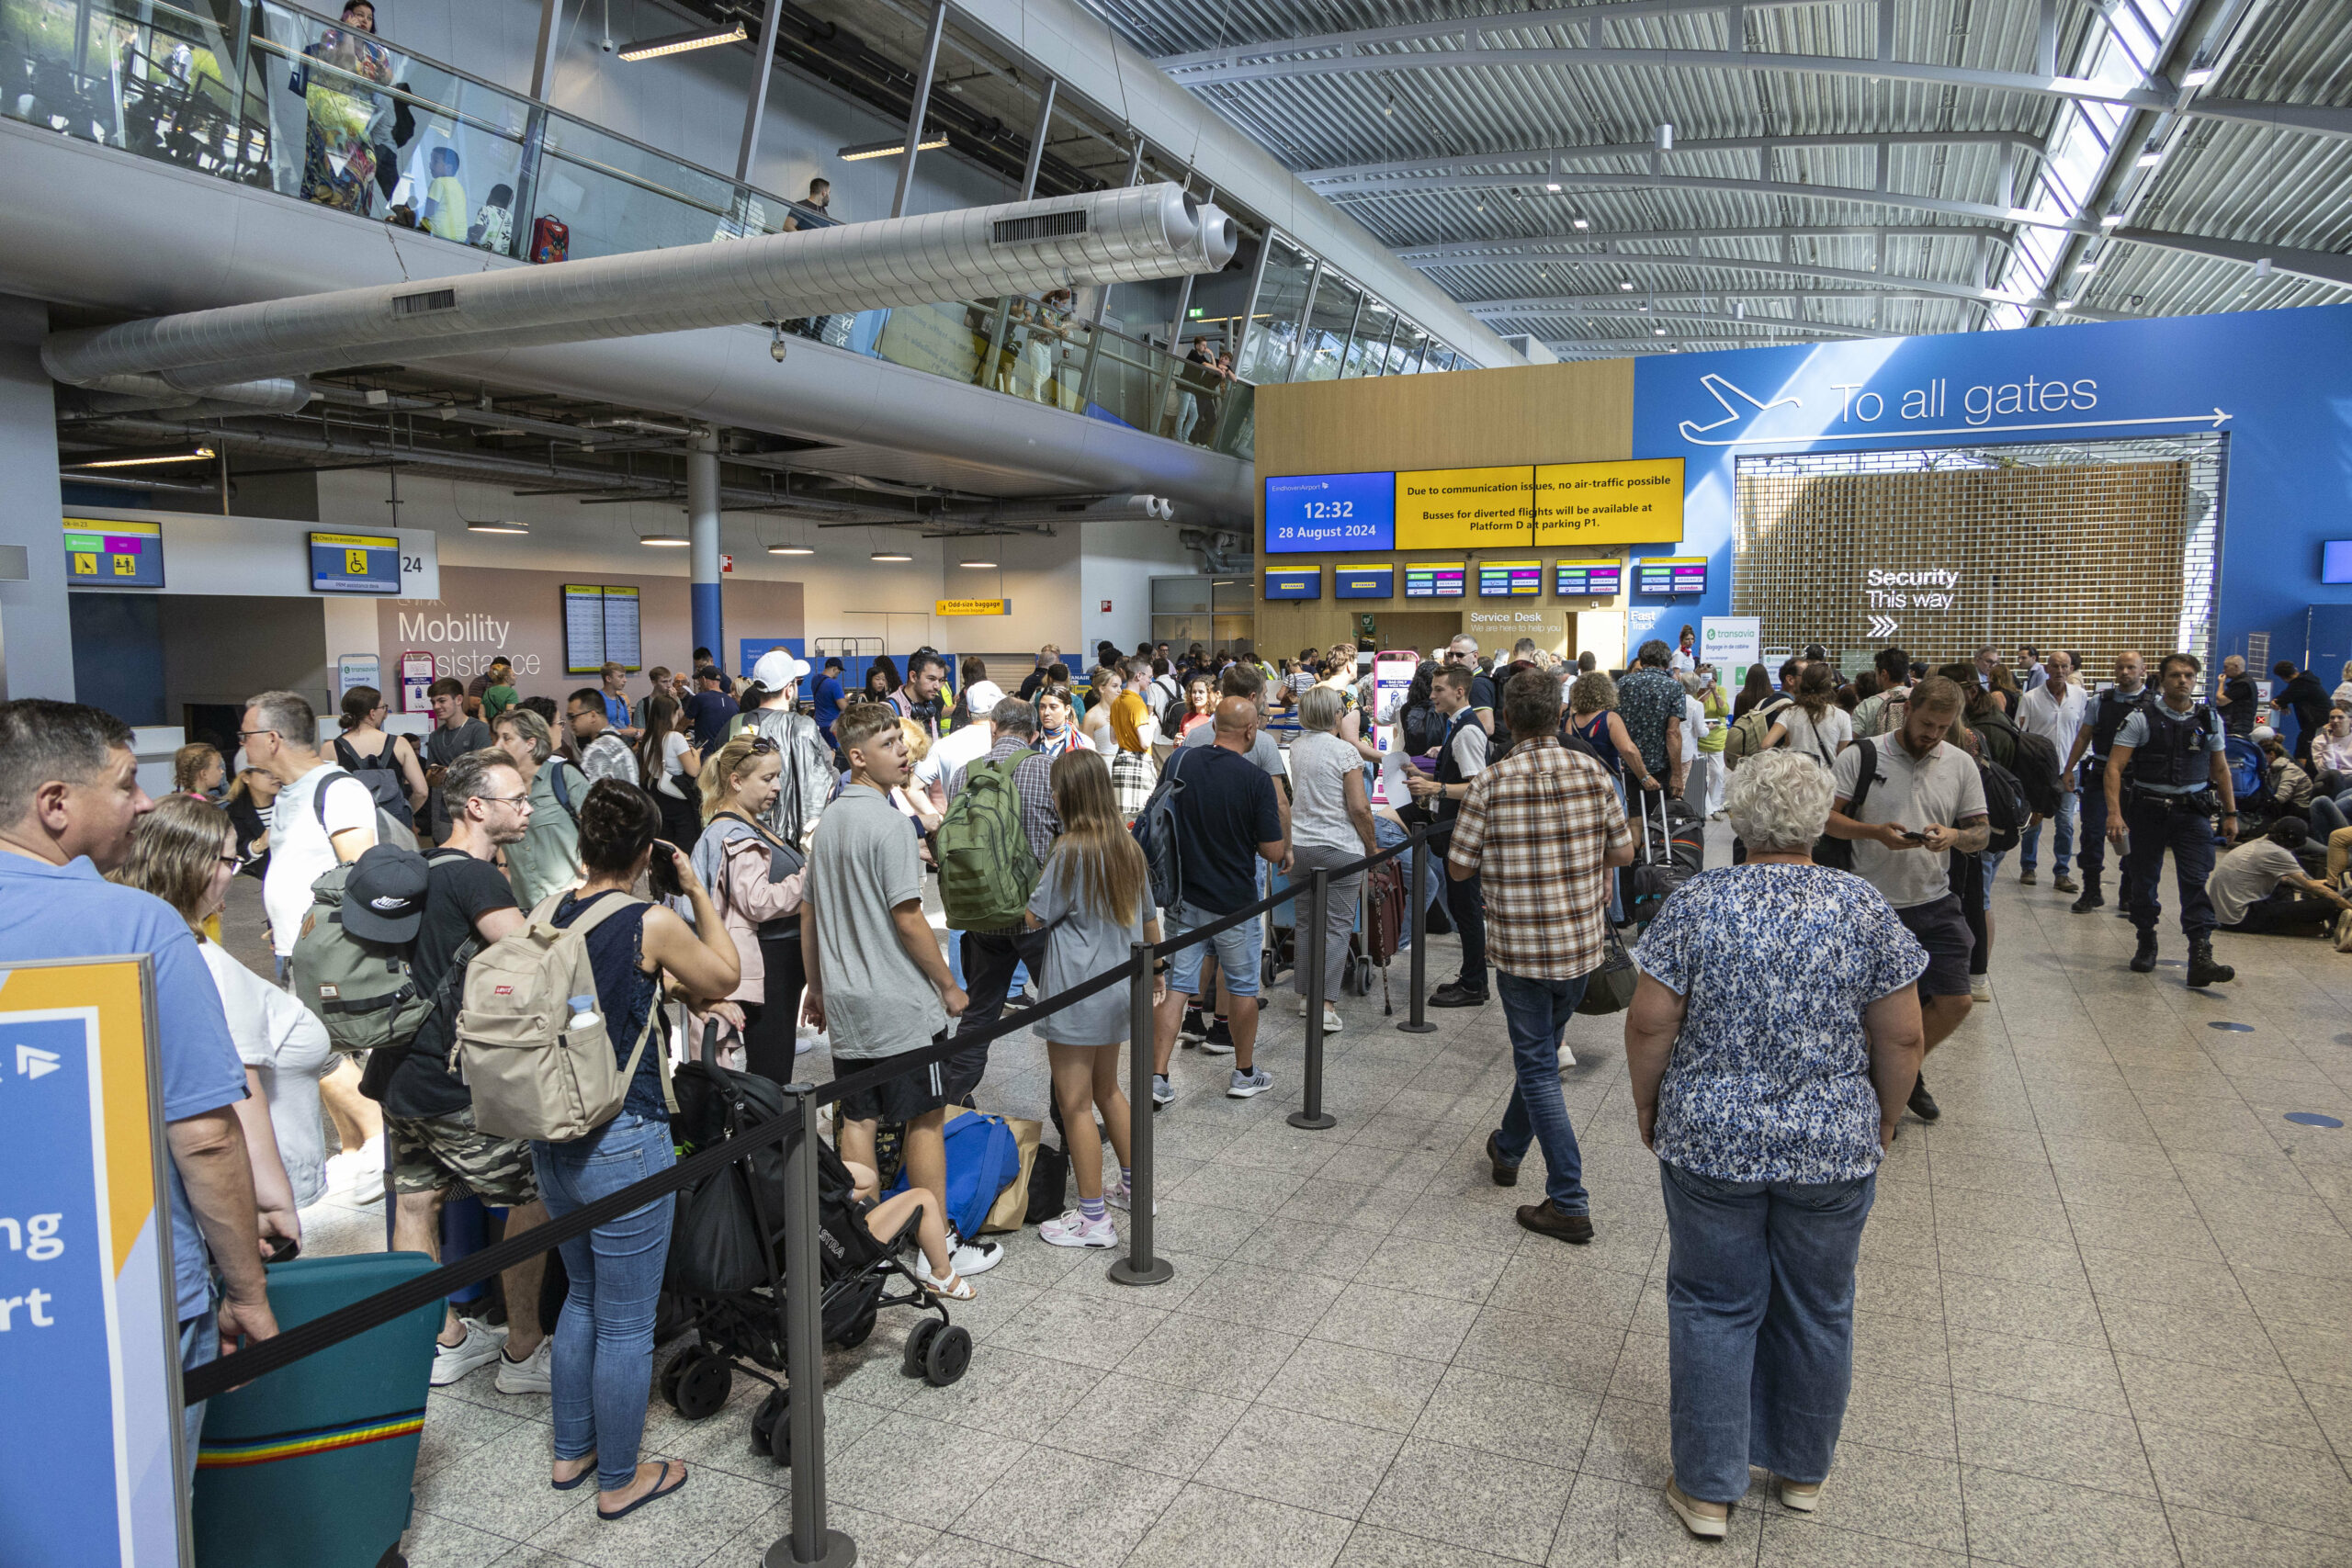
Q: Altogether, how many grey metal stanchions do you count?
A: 4